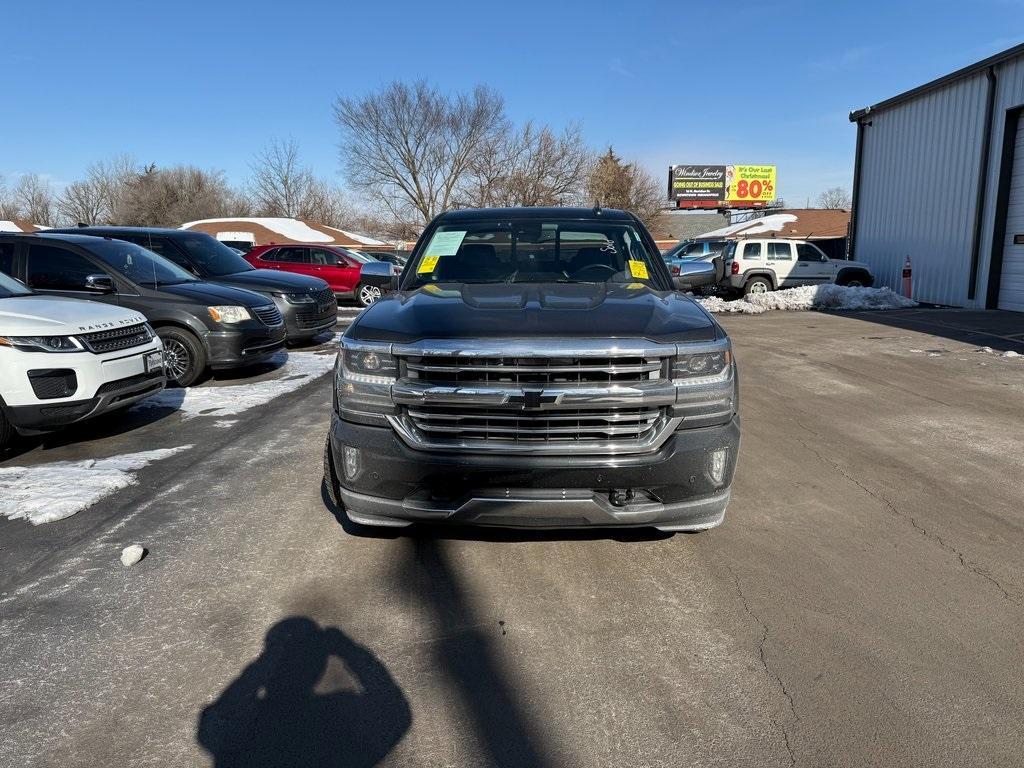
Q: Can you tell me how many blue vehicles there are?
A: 1